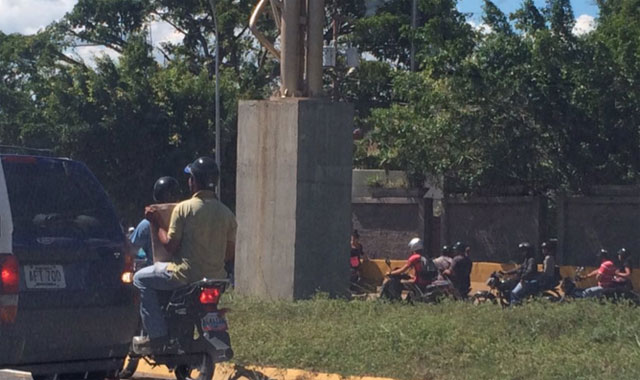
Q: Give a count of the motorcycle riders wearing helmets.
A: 9